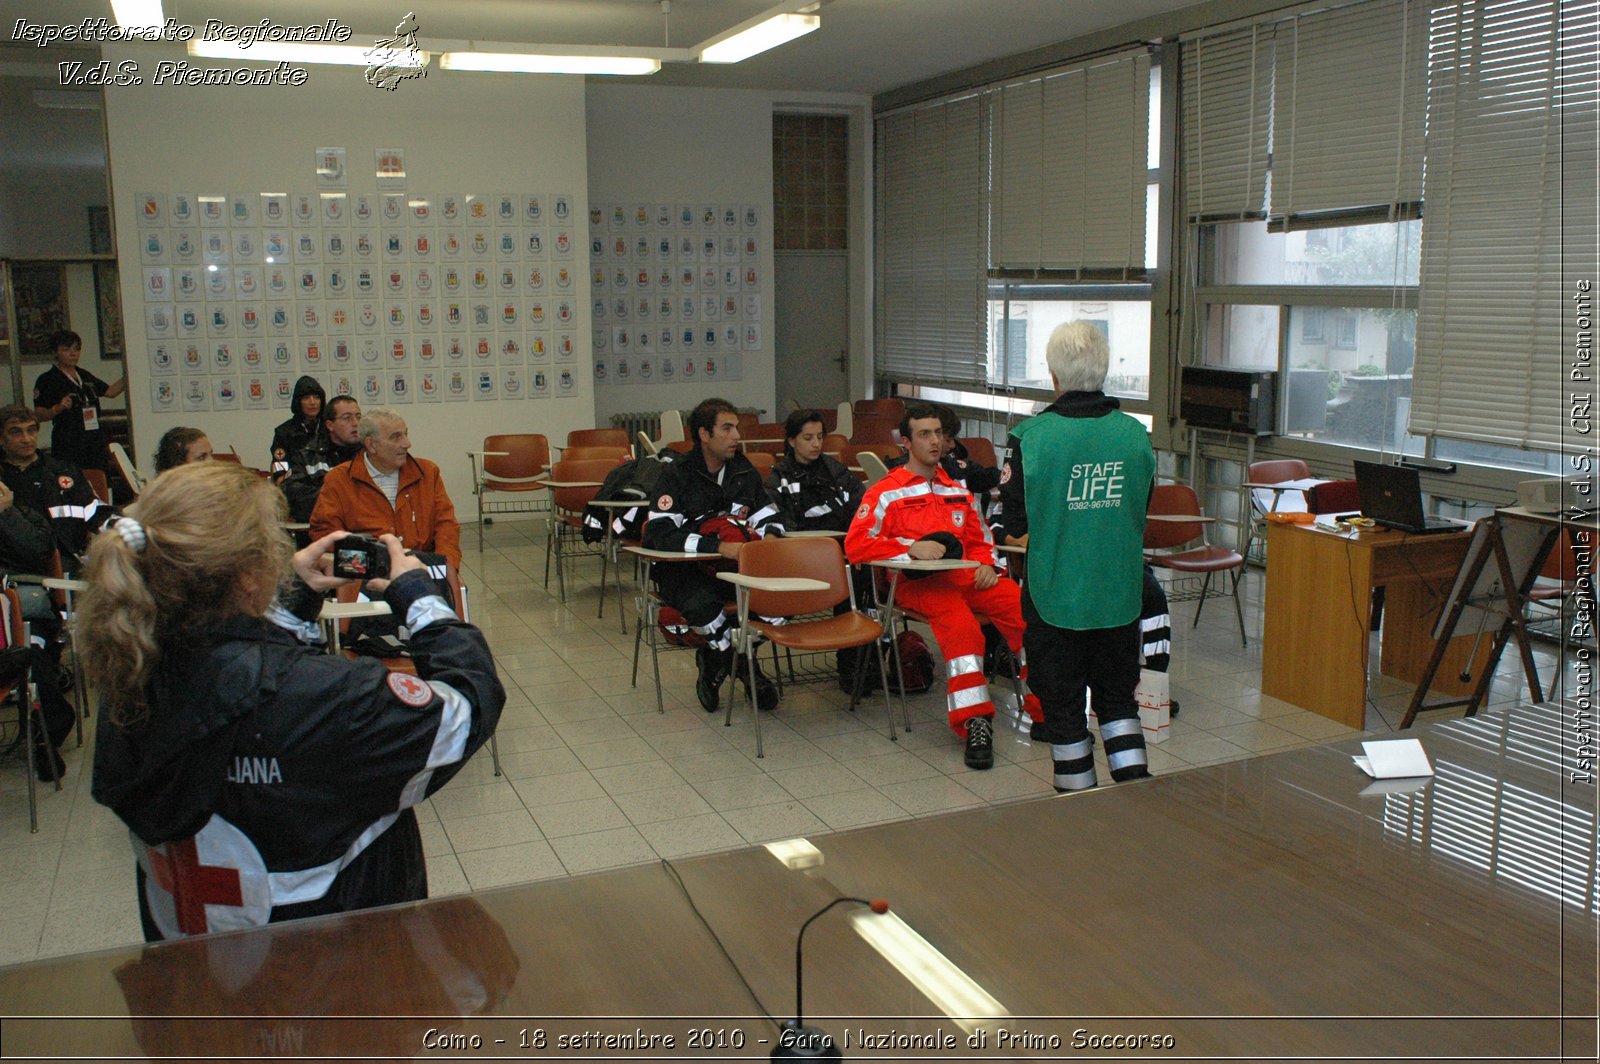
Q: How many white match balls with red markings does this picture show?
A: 0